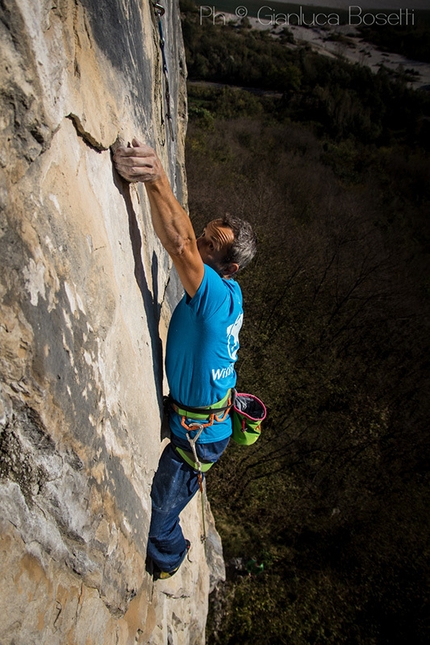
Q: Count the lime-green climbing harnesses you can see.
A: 1